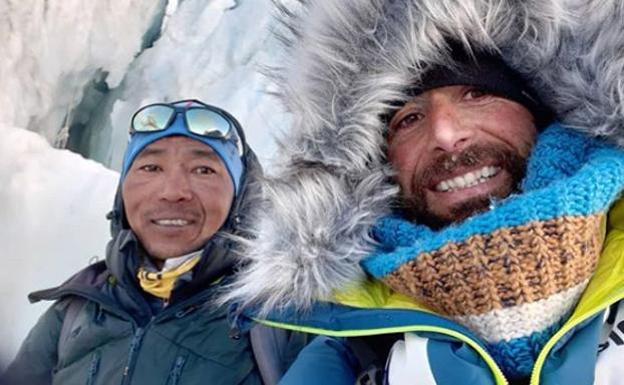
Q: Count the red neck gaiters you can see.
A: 0